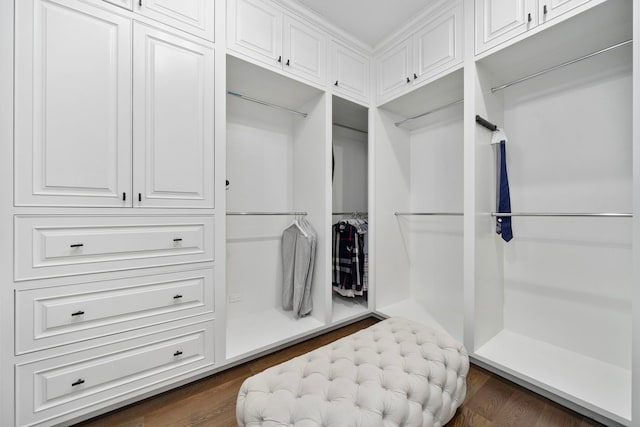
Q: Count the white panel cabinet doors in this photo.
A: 11